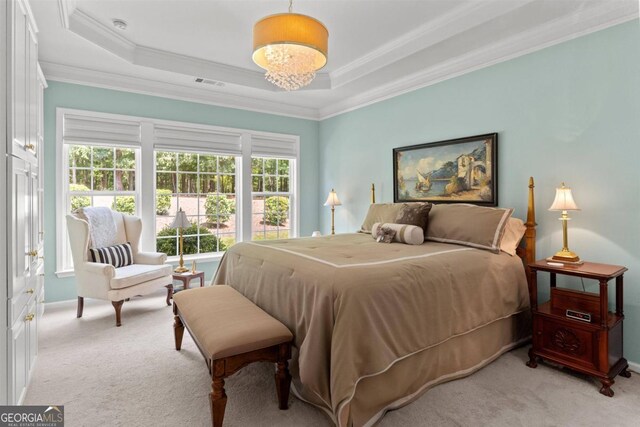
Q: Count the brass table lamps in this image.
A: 3